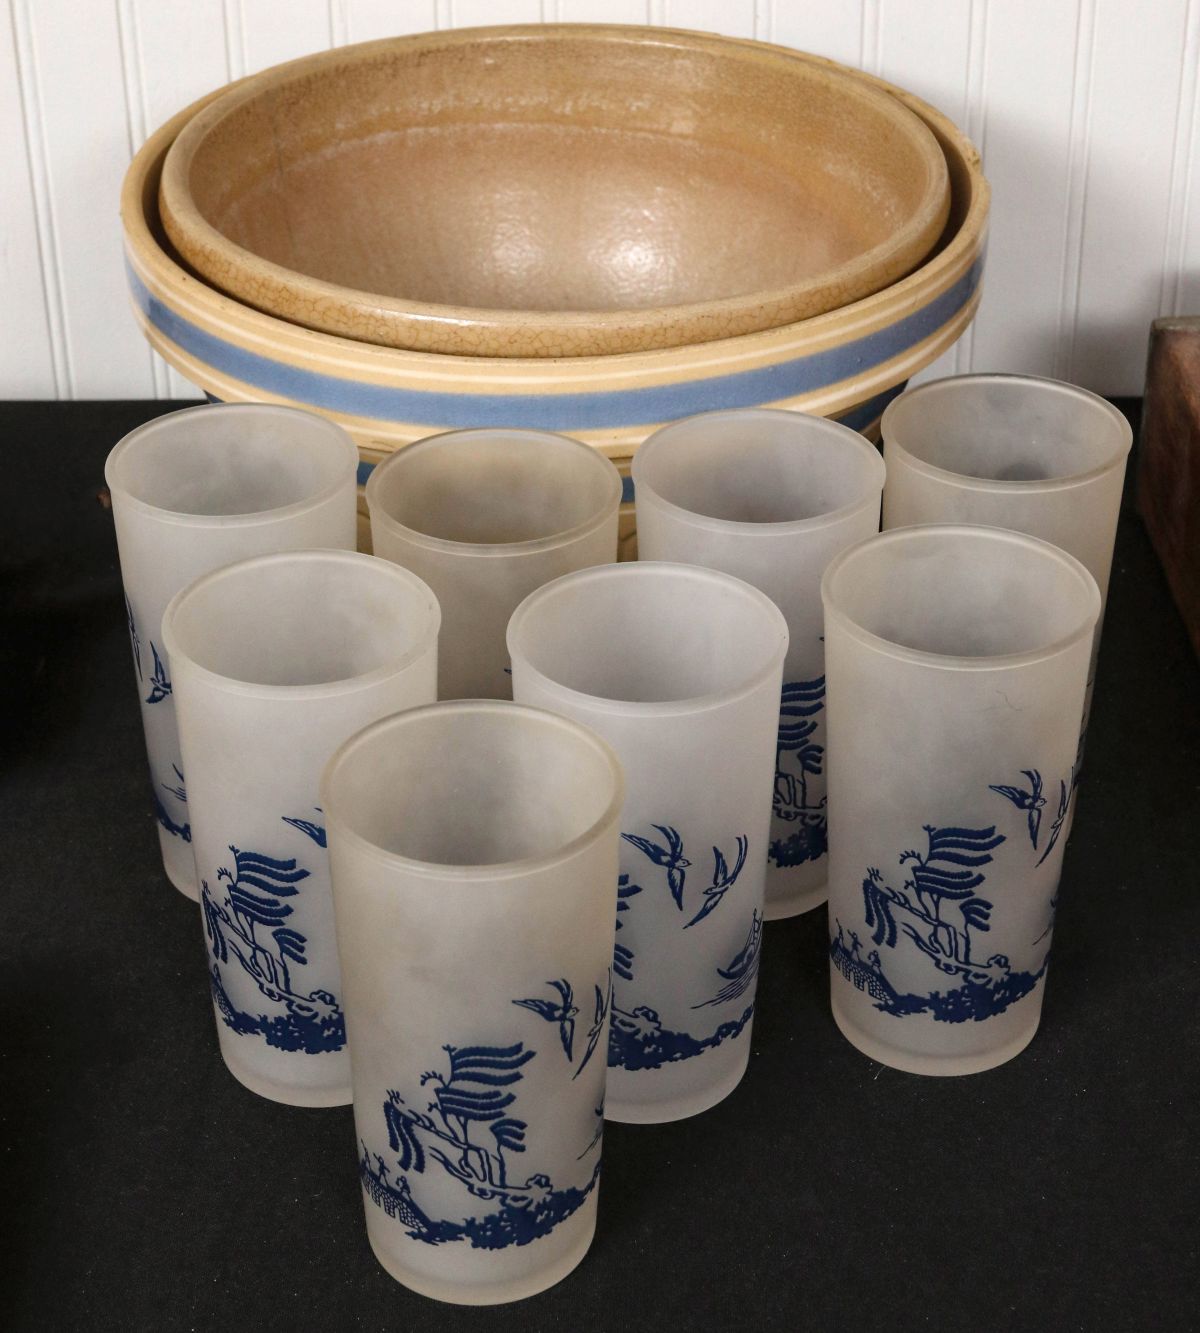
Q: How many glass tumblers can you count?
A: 8